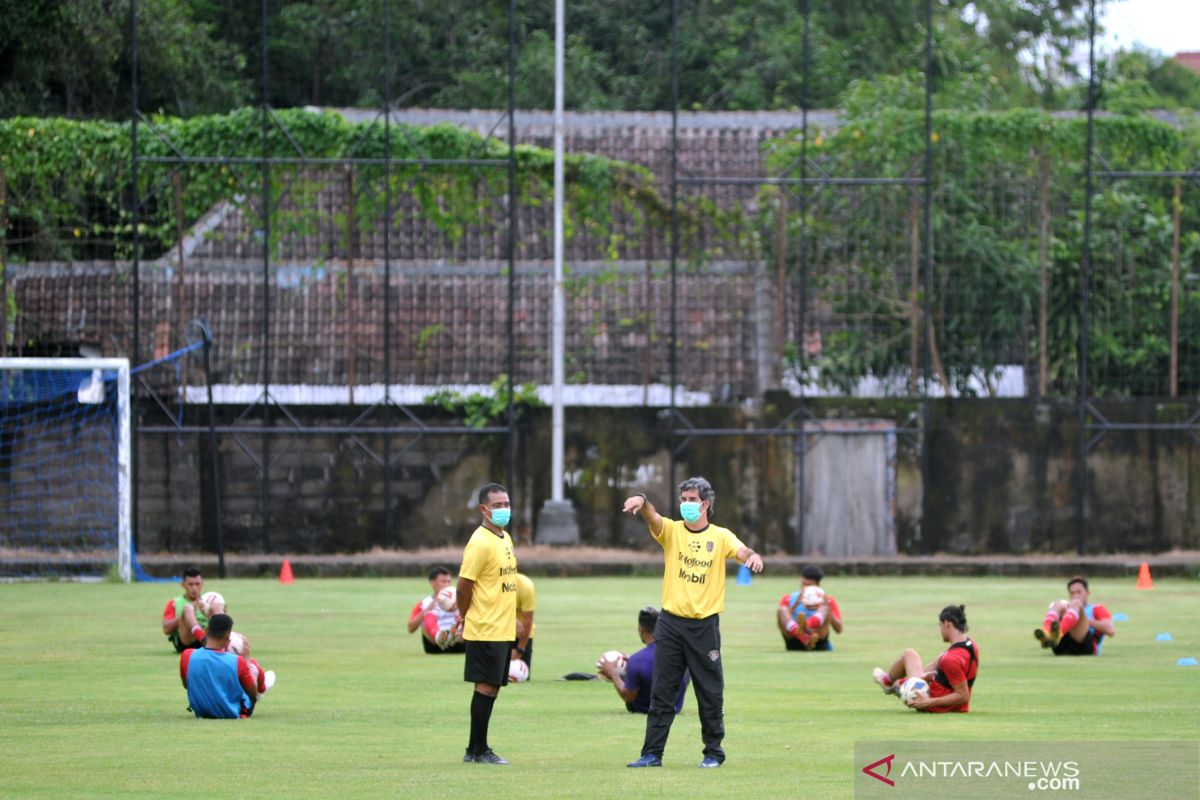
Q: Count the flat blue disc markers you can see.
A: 3